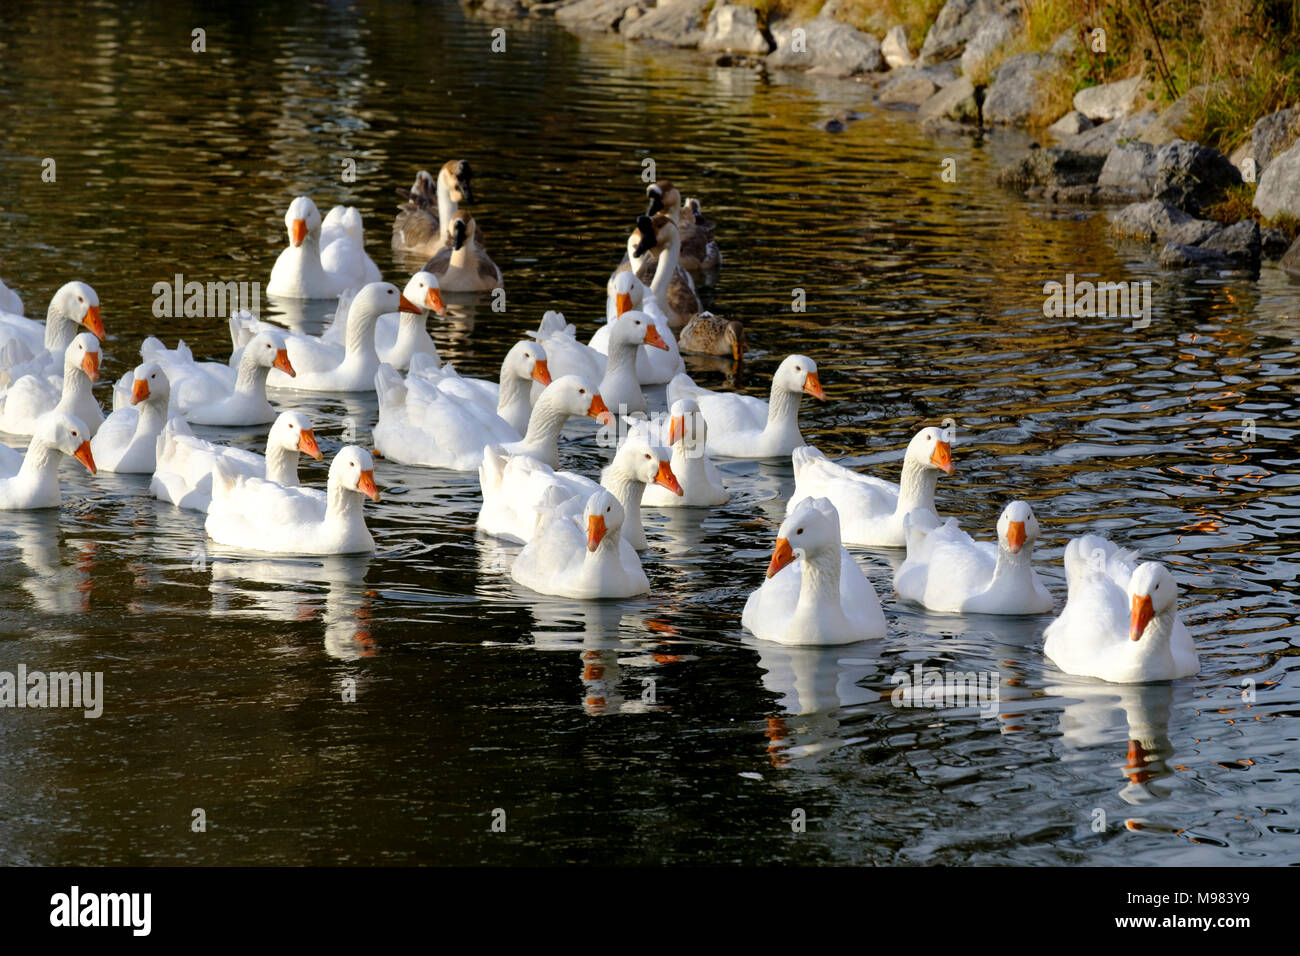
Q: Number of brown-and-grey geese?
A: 5